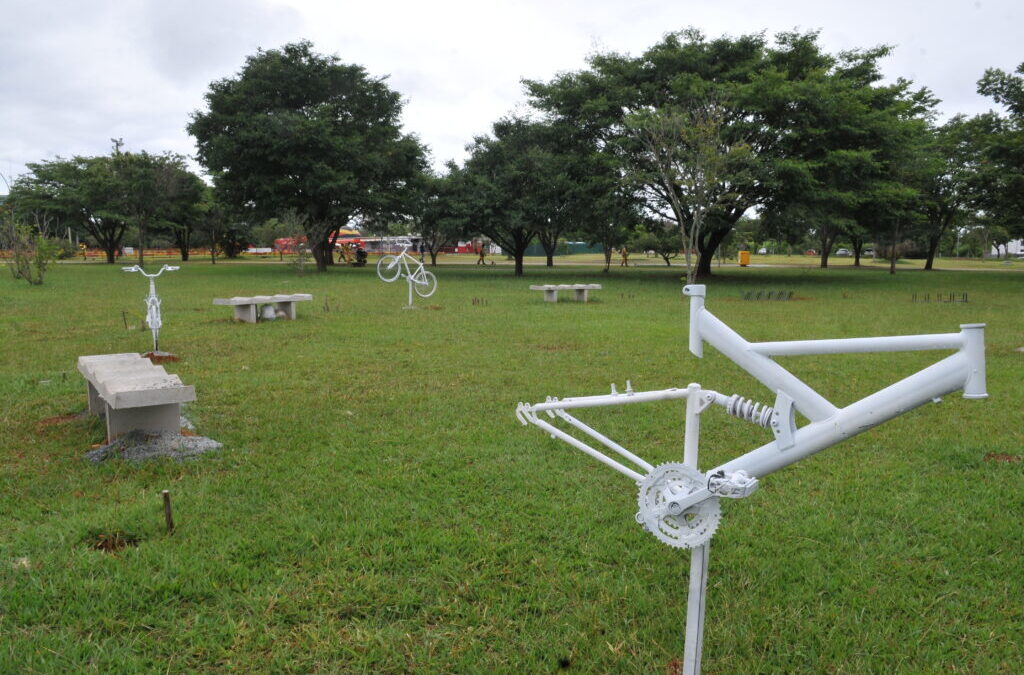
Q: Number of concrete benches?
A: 3